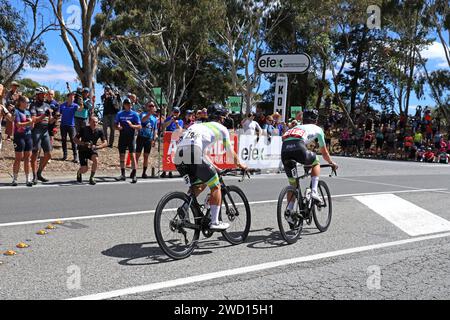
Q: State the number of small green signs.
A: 3